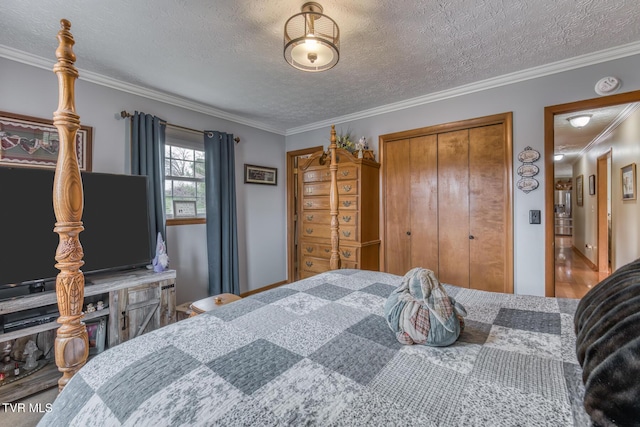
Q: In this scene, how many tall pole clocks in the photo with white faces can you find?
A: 0